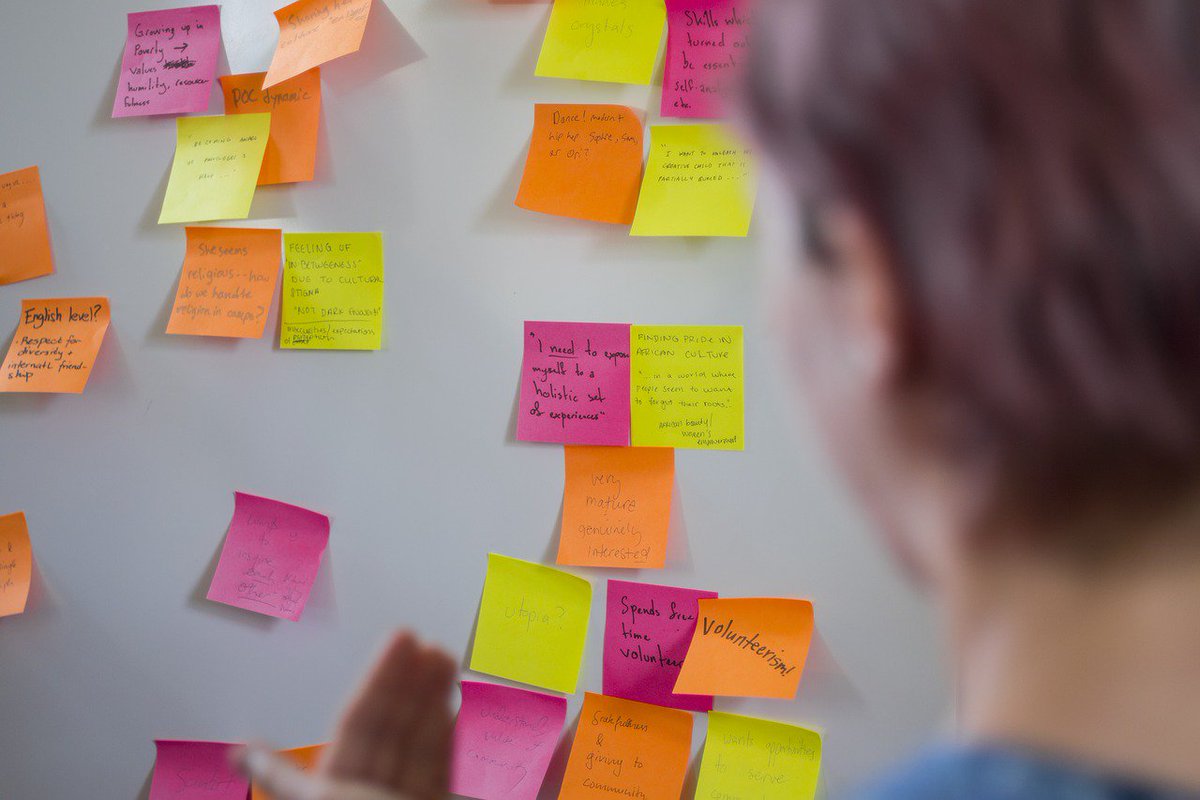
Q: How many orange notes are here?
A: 11